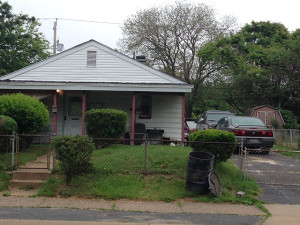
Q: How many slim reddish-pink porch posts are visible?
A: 4